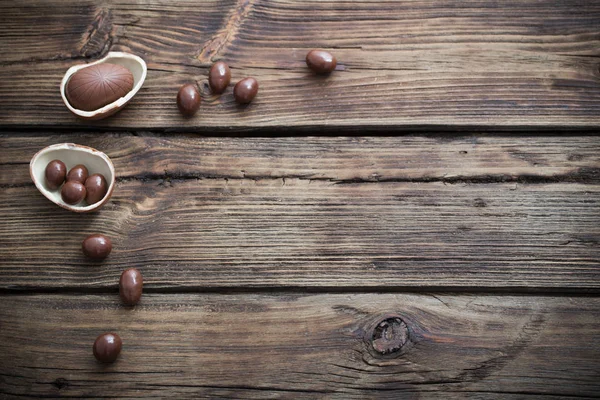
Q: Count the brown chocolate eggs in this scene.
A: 12